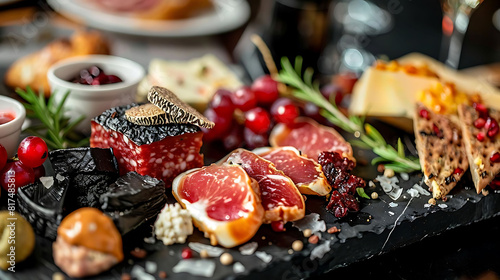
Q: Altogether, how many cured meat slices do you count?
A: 4